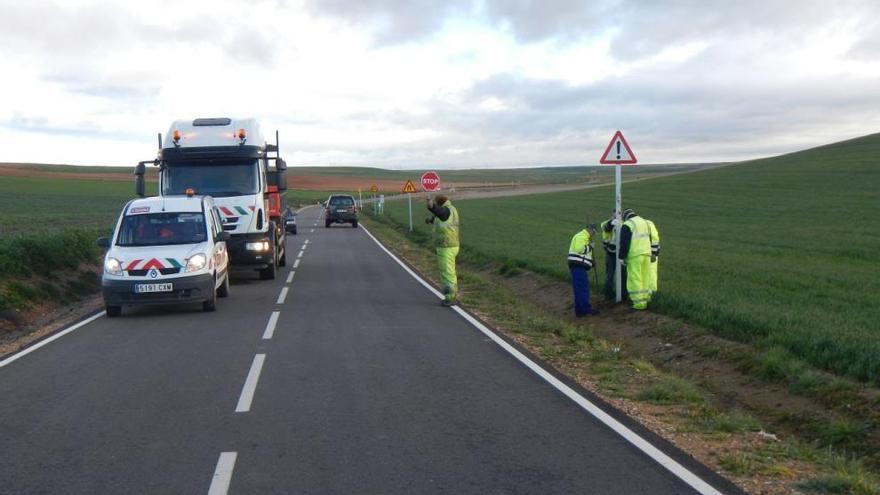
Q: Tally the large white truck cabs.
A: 1